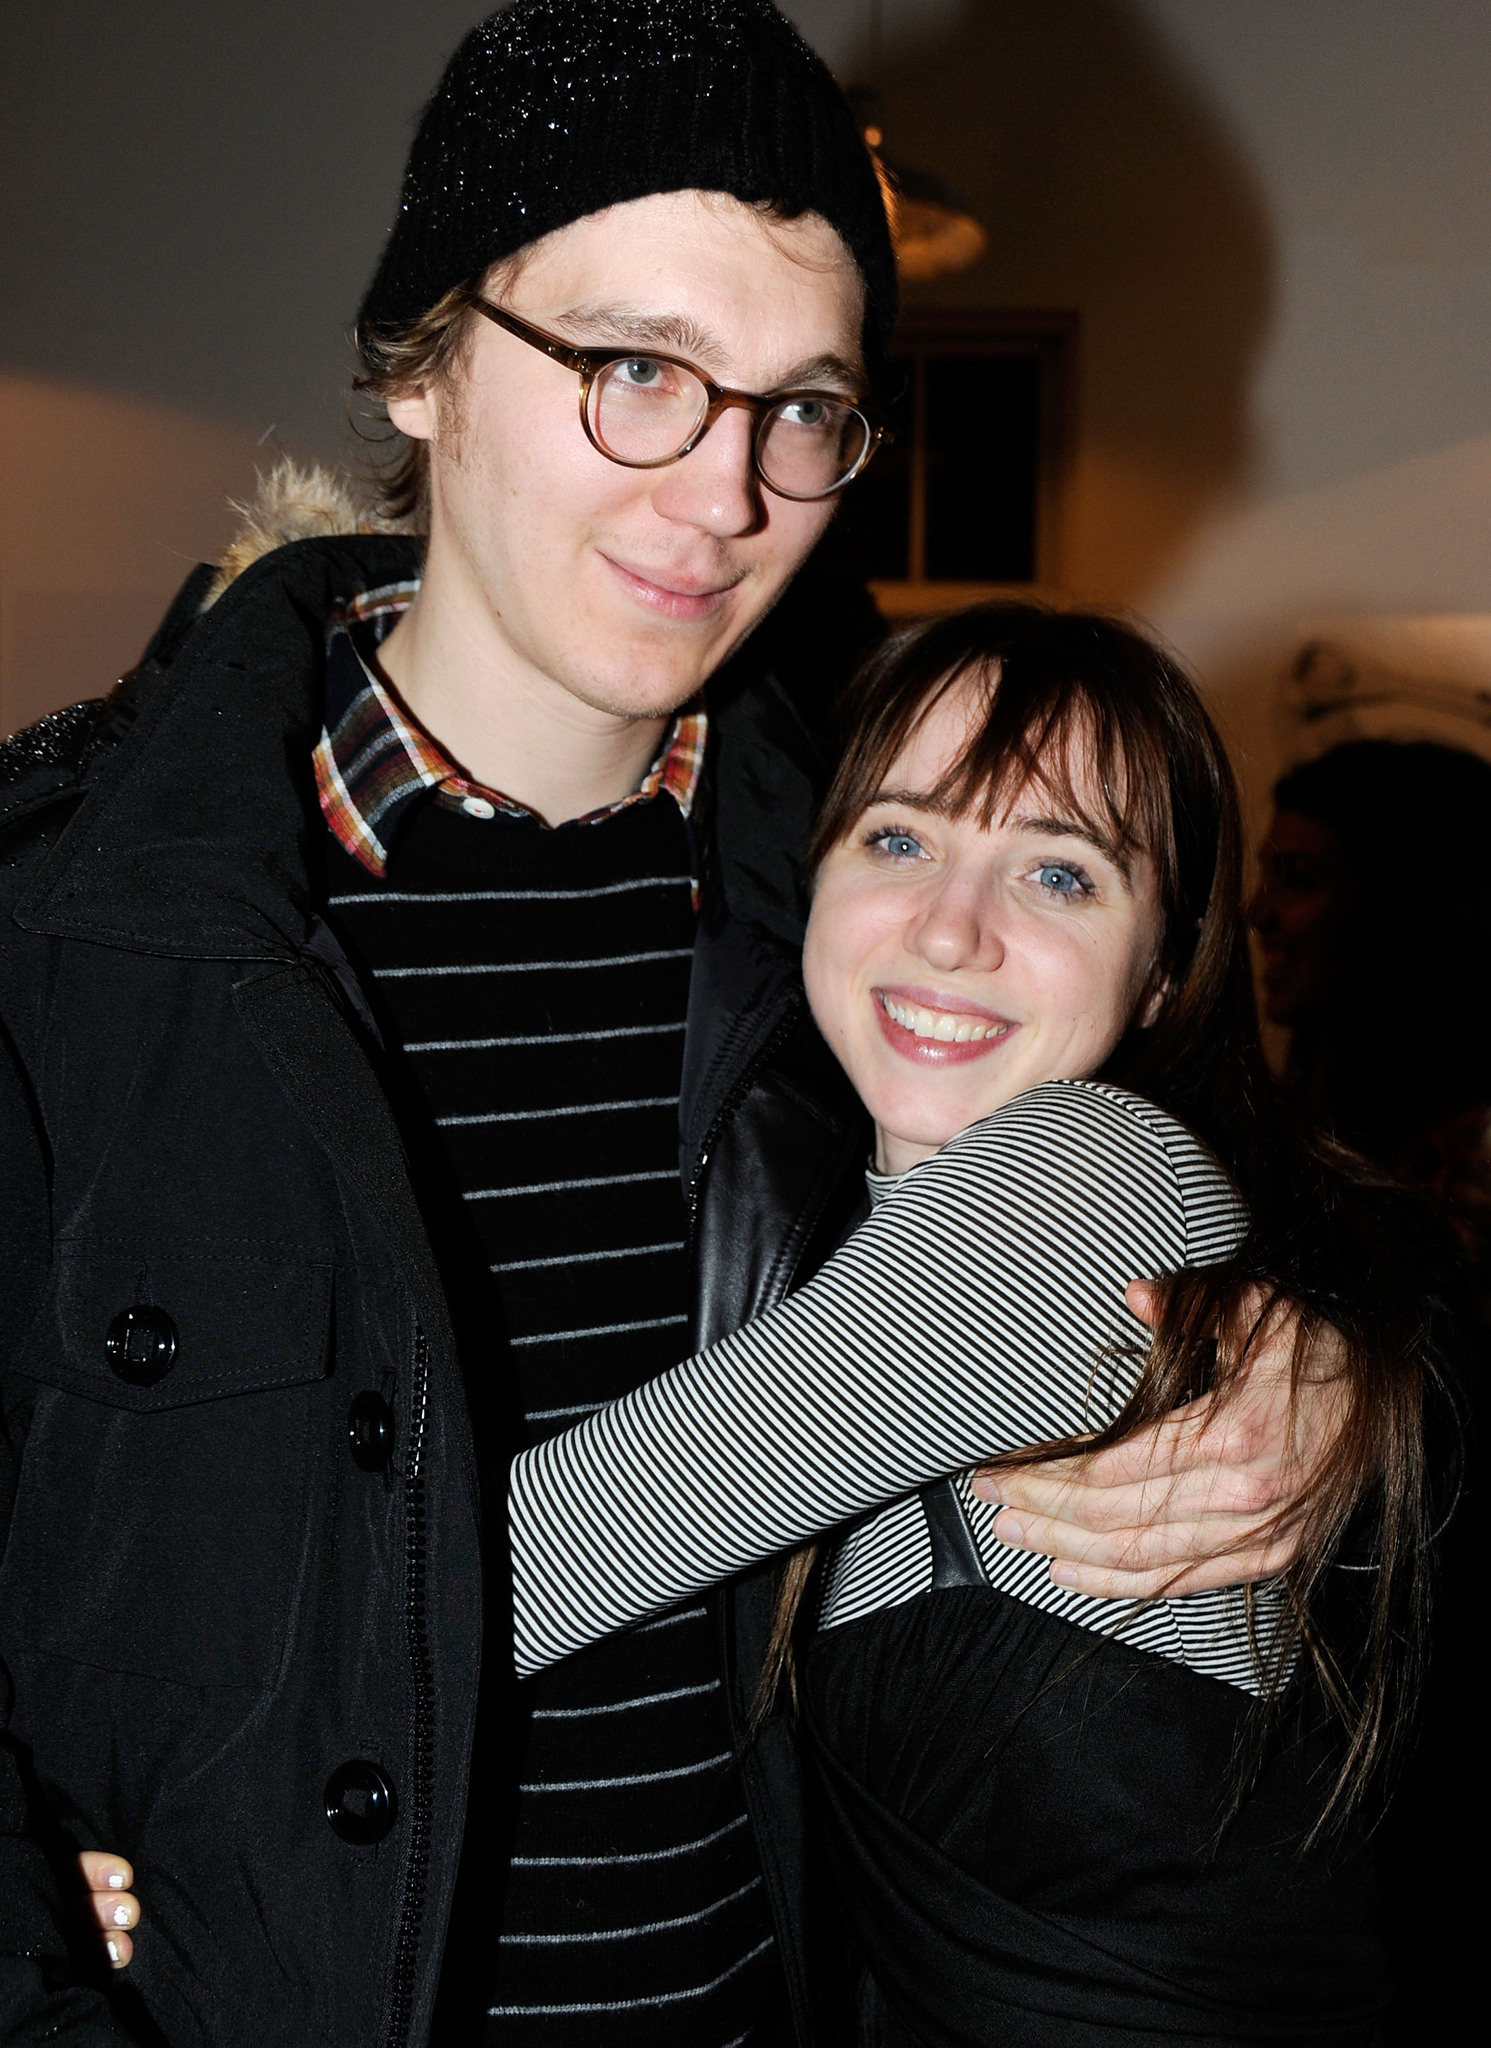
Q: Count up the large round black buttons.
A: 3